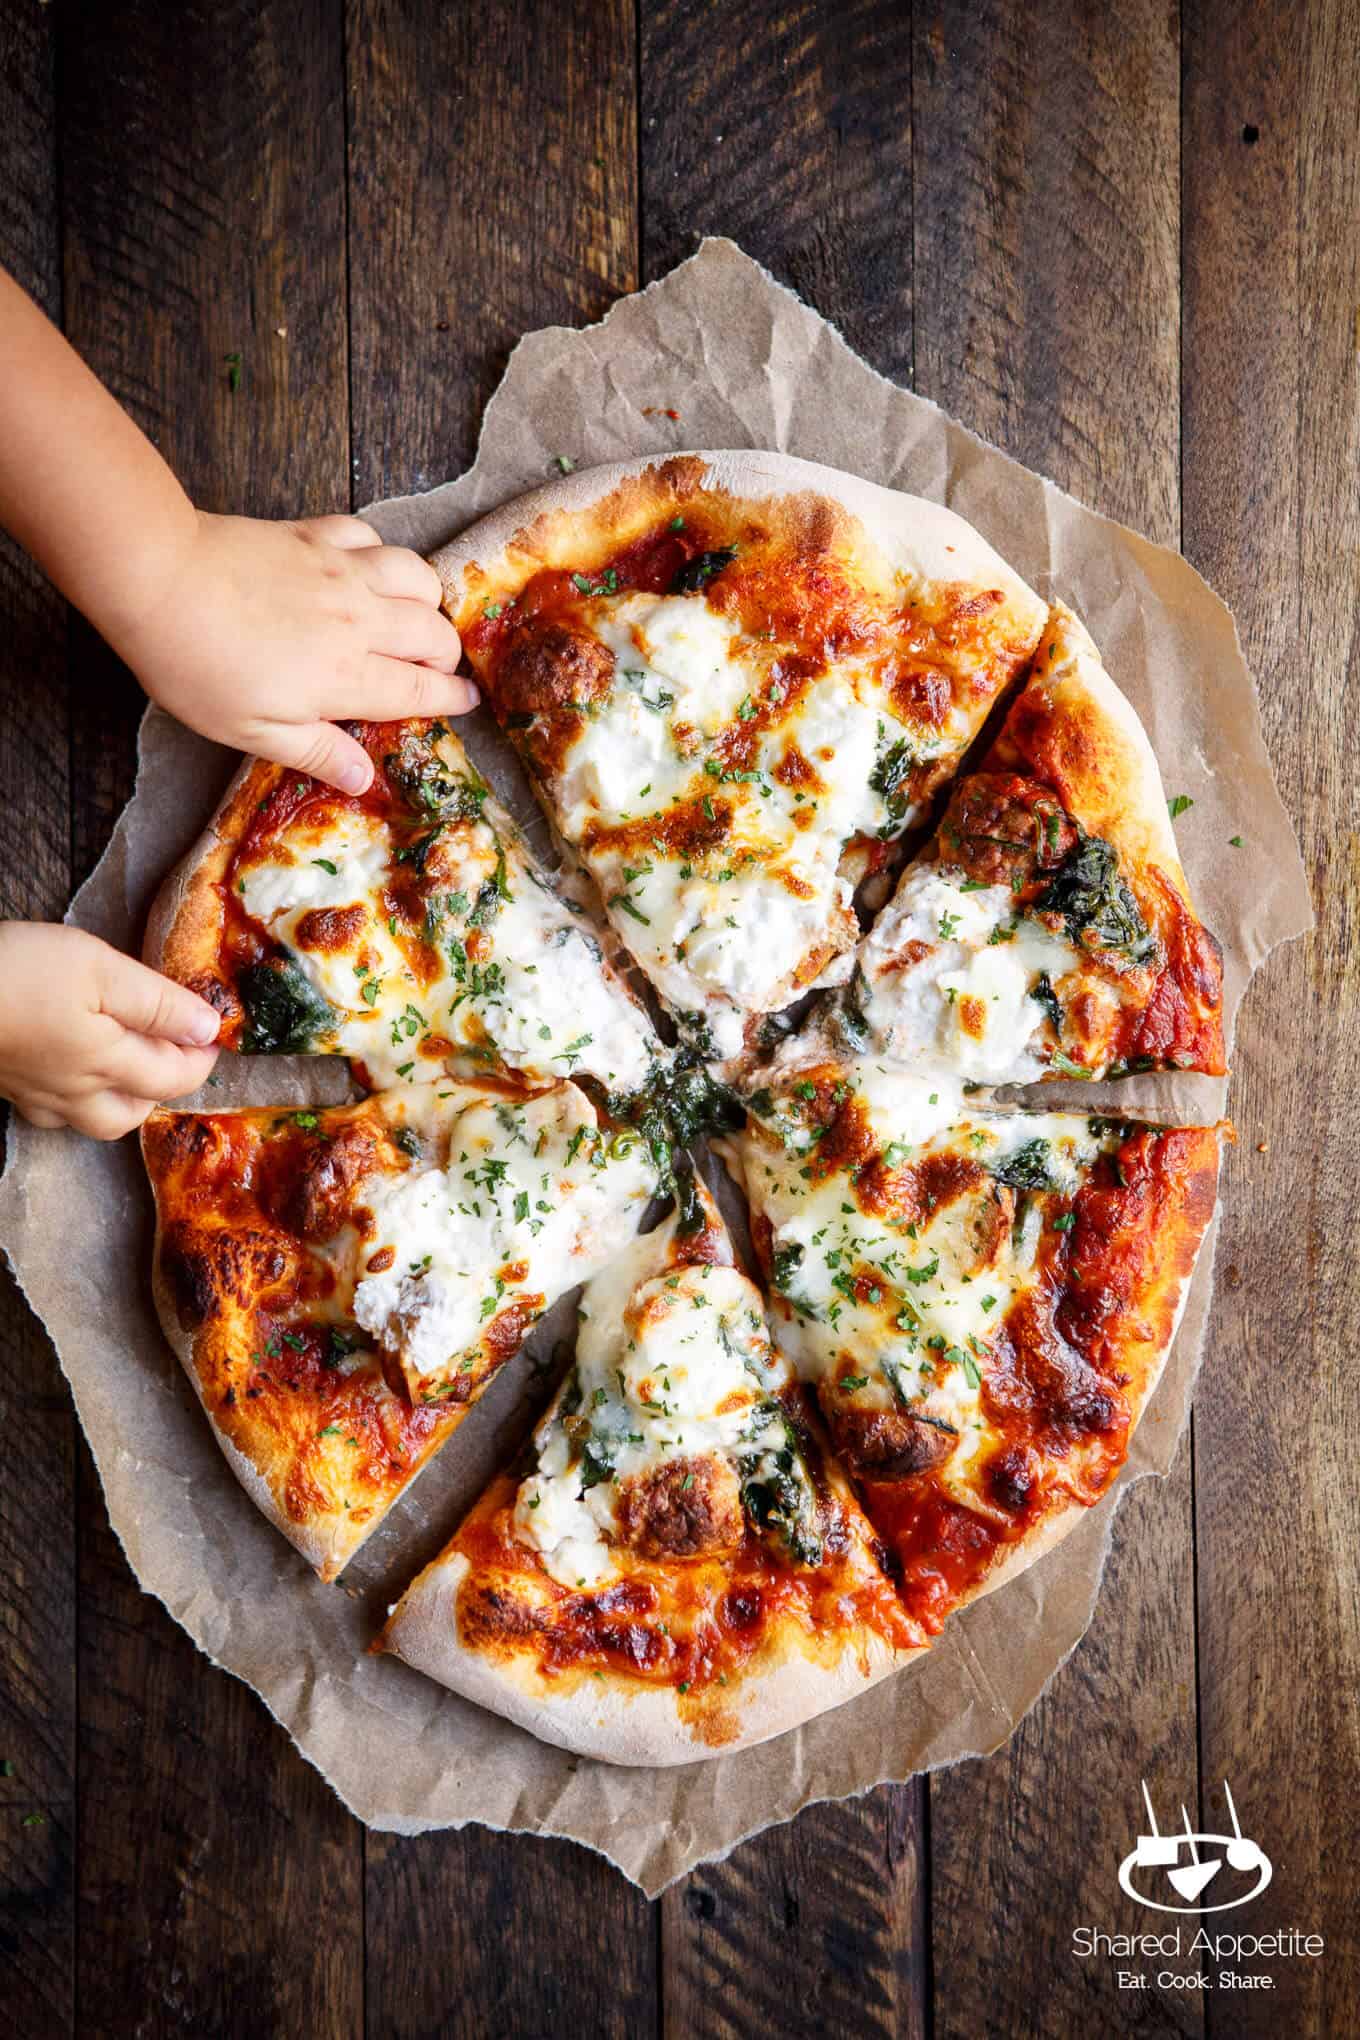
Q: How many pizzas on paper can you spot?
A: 1